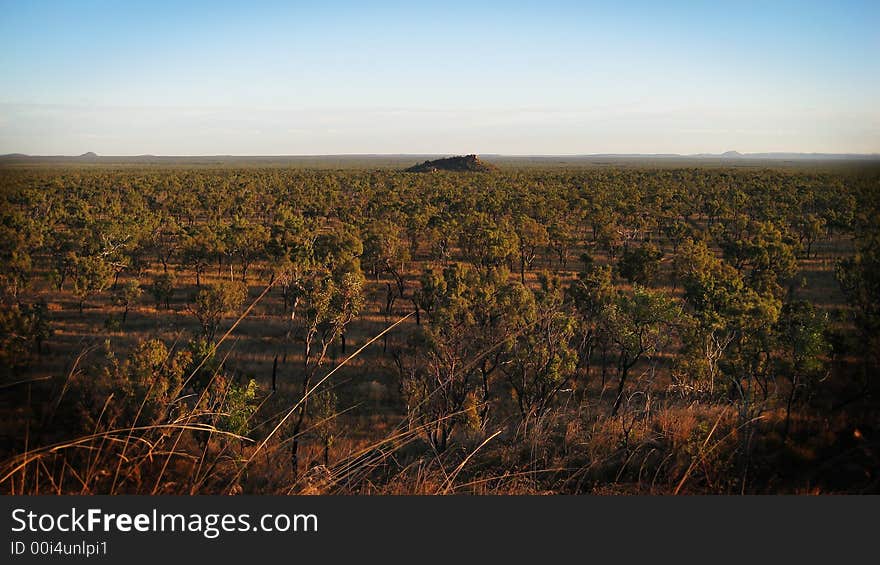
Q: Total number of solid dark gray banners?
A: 1